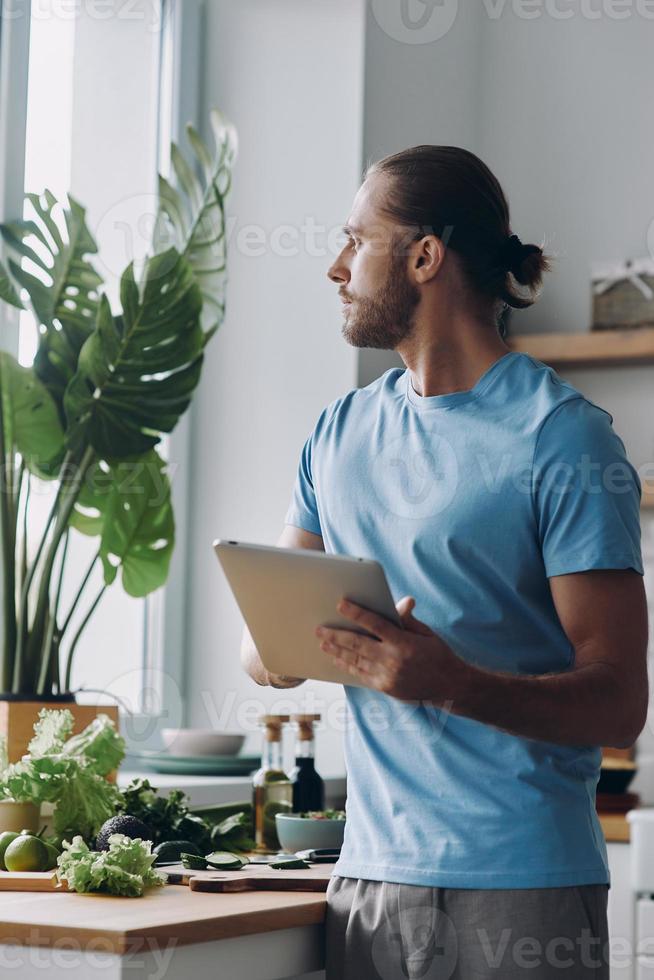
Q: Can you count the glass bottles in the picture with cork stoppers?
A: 2